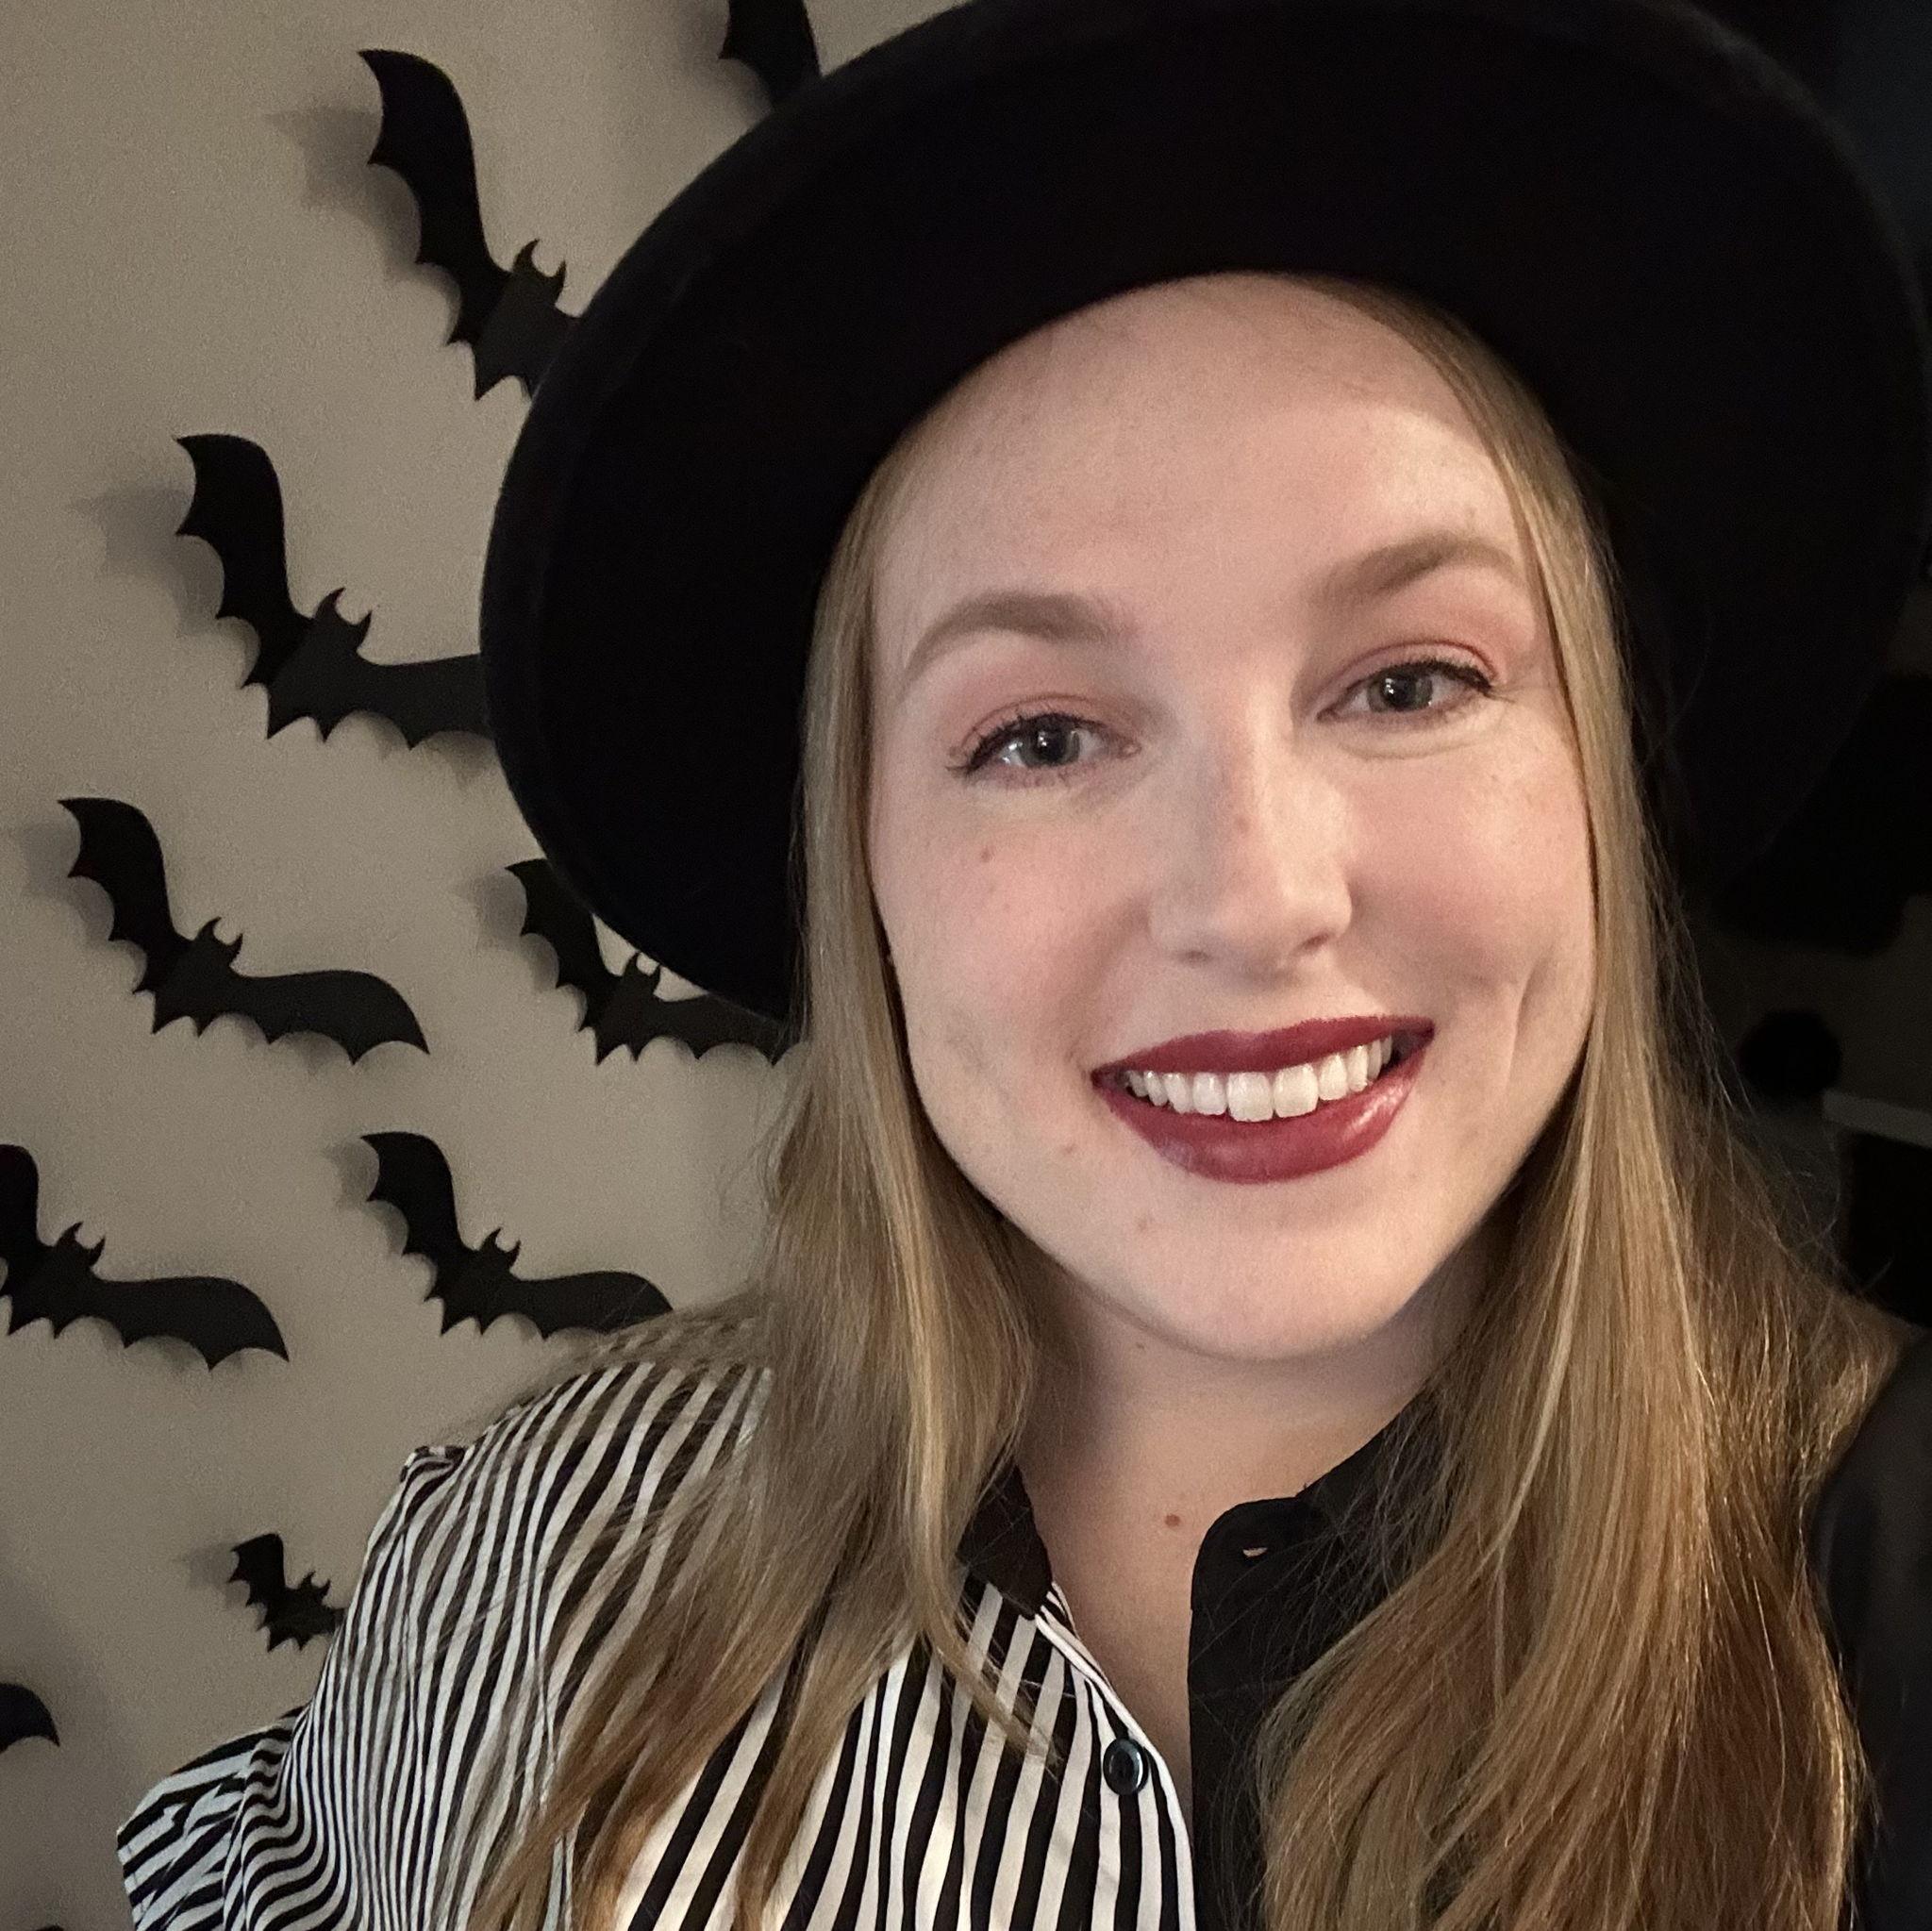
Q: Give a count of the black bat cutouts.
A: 9